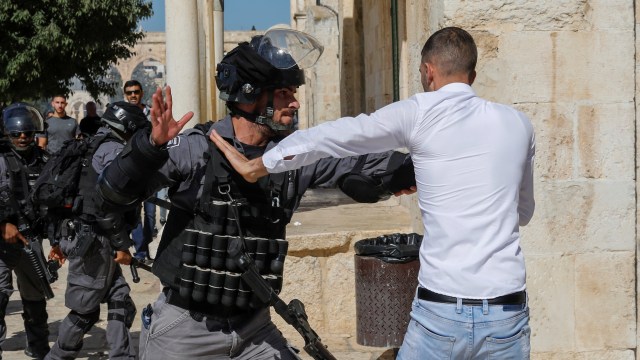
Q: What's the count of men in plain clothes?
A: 4